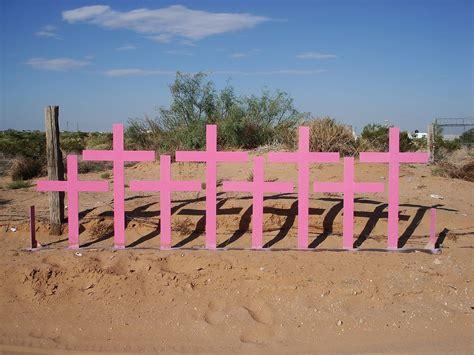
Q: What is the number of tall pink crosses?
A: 4